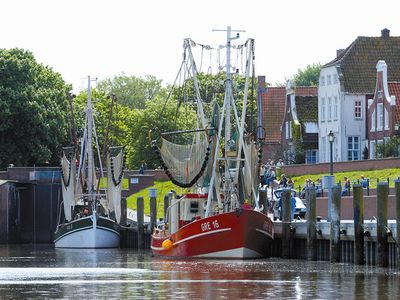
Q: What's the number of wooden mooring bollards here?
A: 11